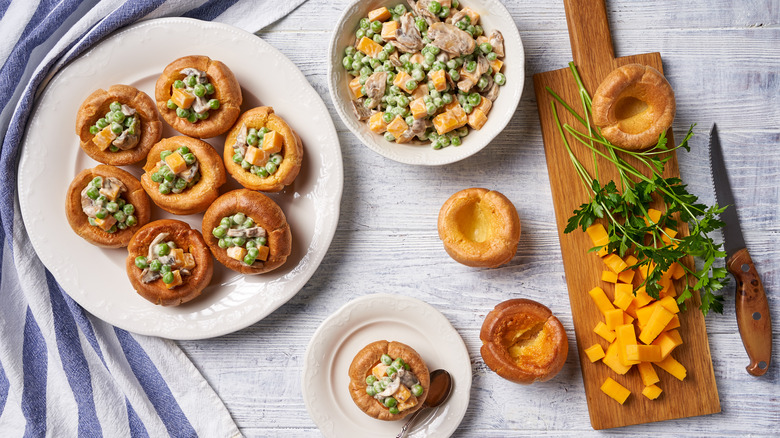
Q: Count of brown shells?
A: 11